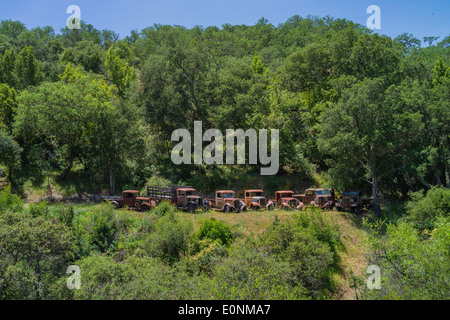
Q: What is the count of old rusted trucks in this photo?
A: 7